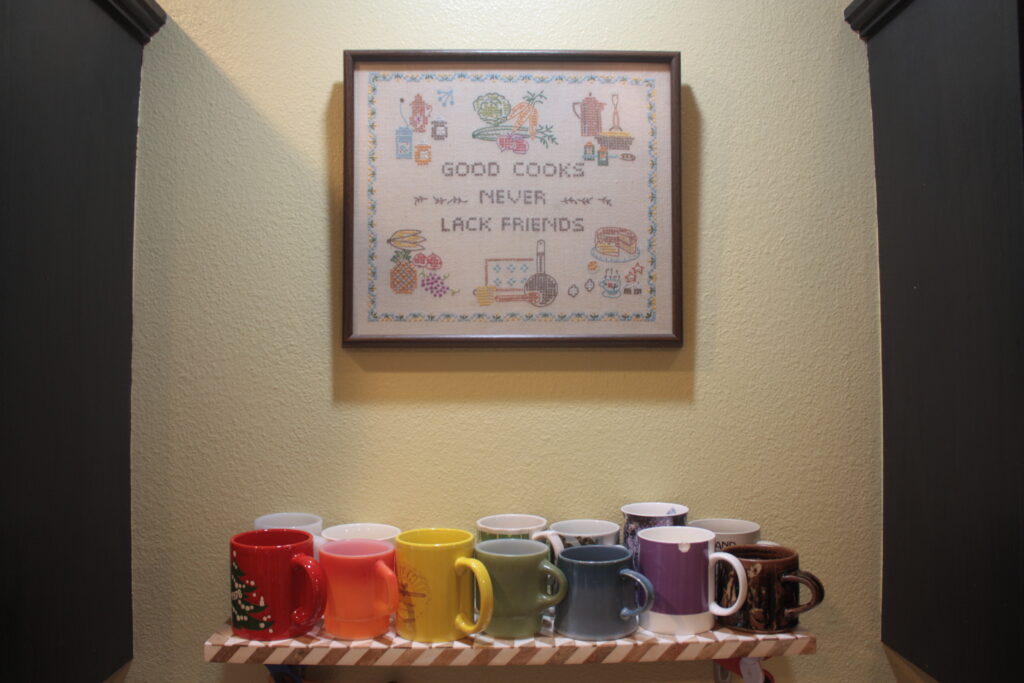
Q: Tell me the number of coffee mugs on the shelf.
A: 13